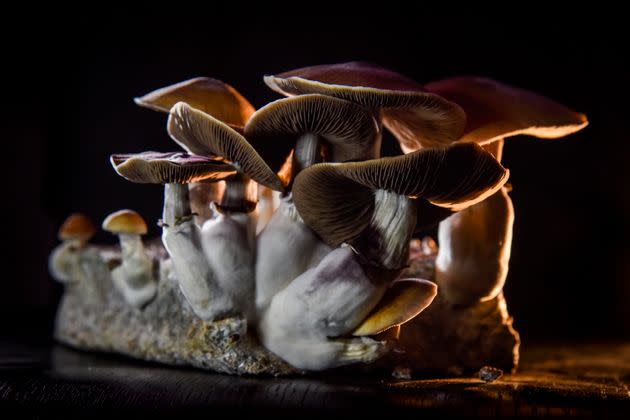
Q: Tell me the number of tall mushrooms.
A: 7